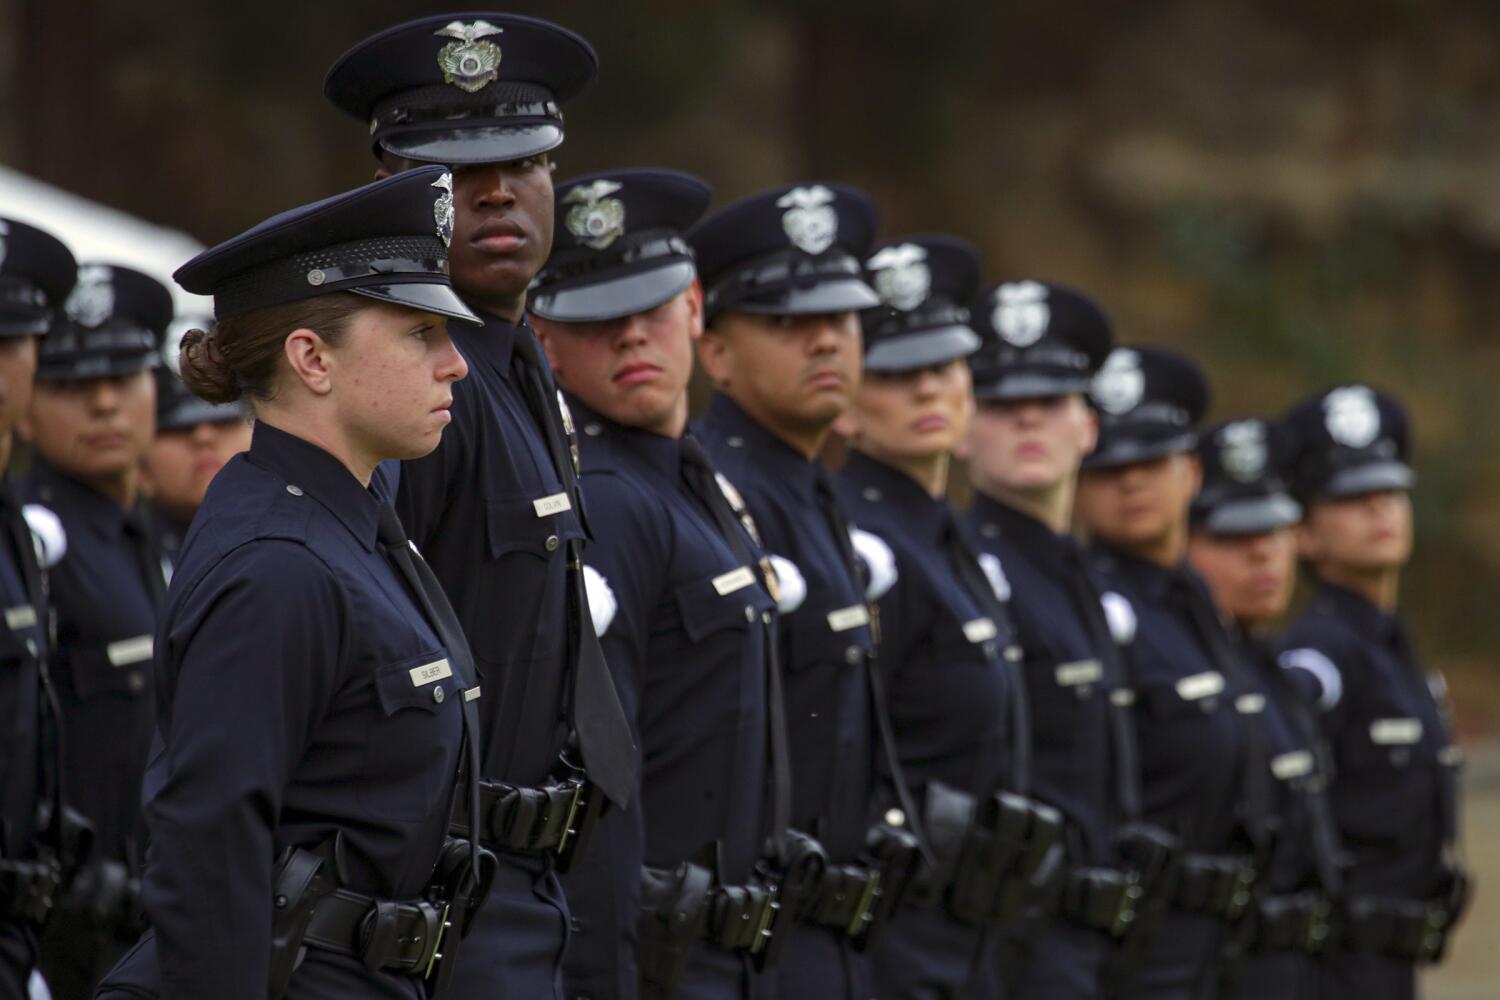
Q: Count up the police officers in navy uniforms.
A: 12